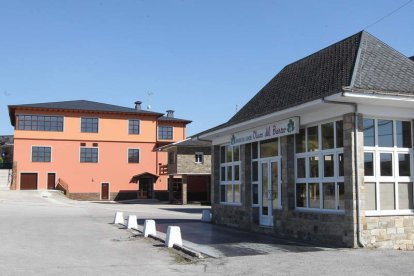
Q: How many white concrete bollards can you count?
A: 5